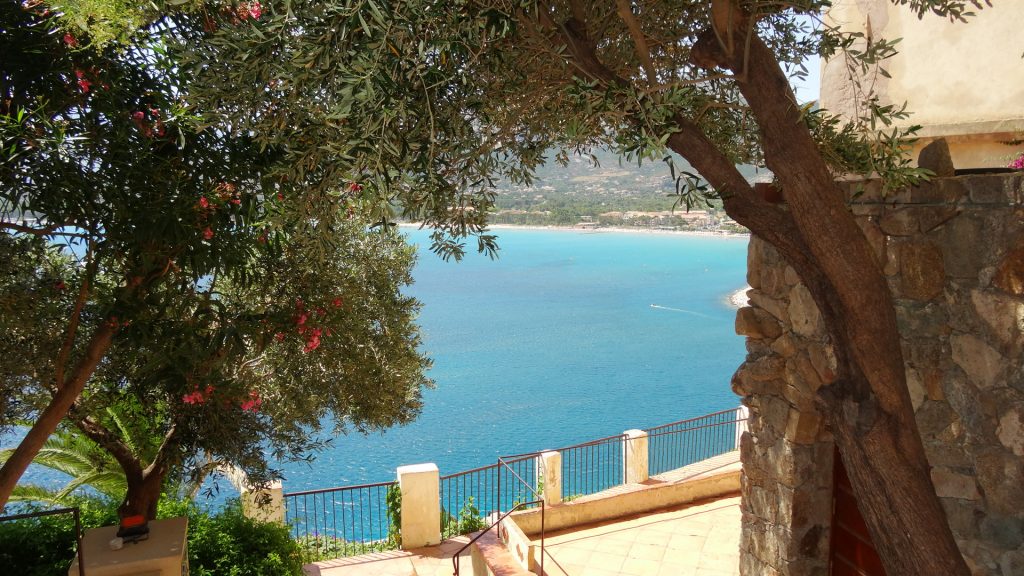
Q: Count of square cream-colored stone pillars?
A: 5